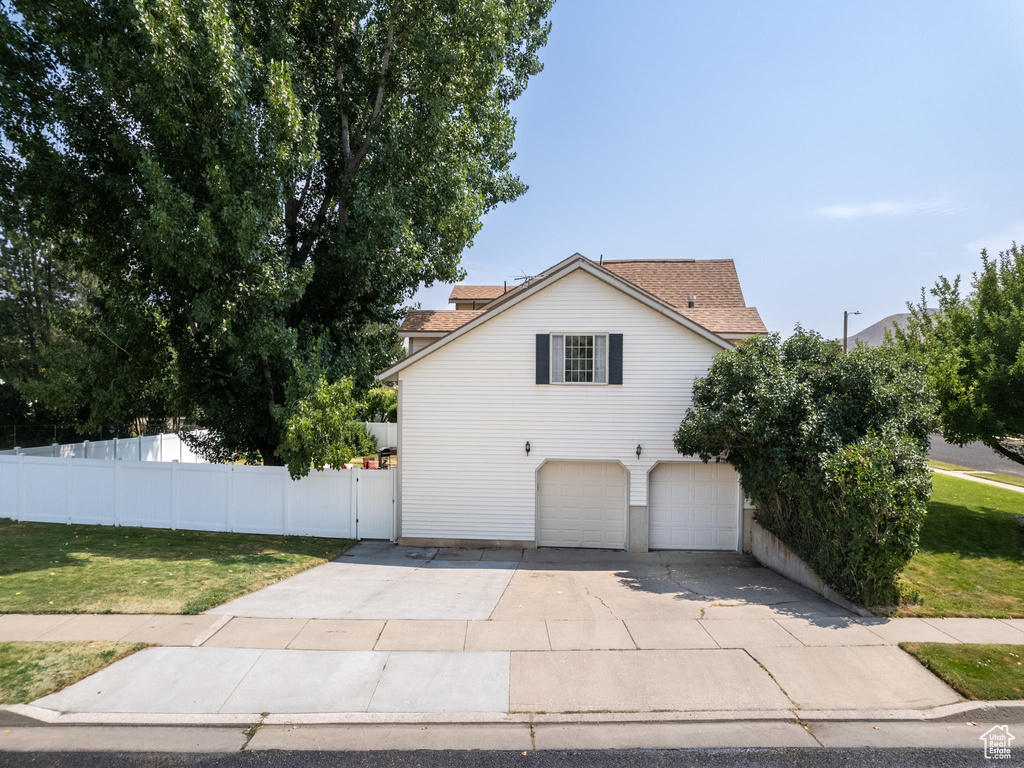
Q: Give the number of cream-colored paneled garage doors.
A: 2